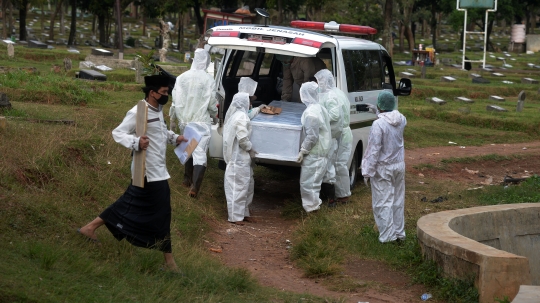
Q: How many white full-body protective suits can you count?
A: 6